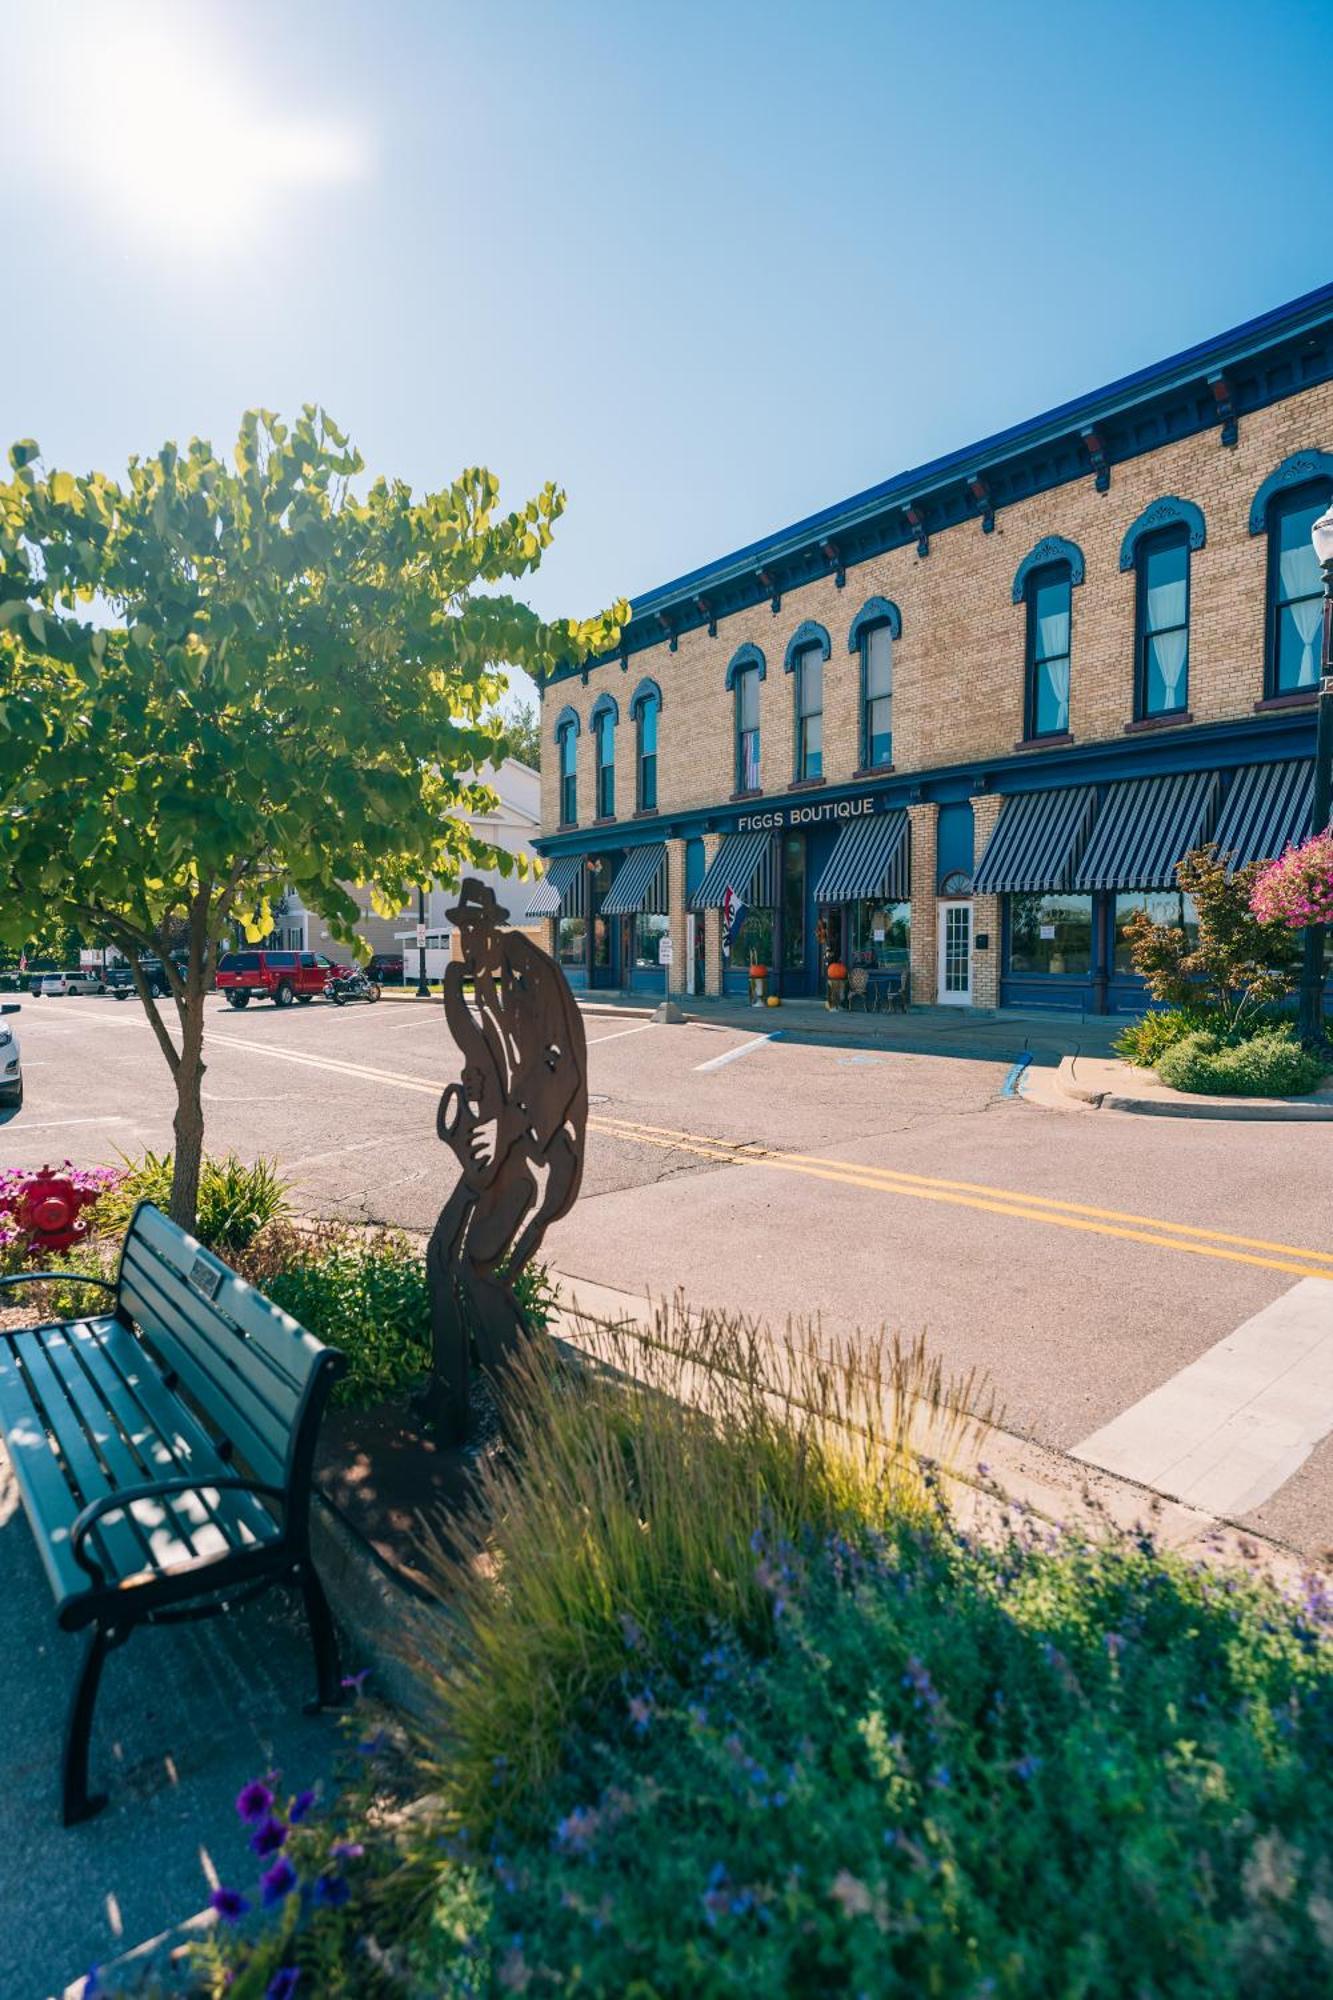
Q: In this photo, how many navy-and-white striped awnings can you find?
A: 7